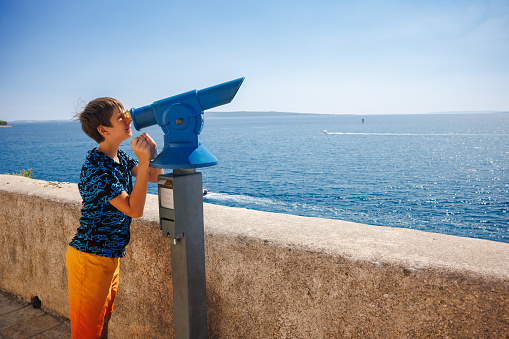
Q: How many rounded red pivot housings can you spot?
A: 0